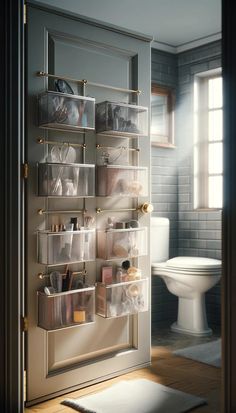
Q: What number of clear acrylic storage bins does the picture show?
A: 8